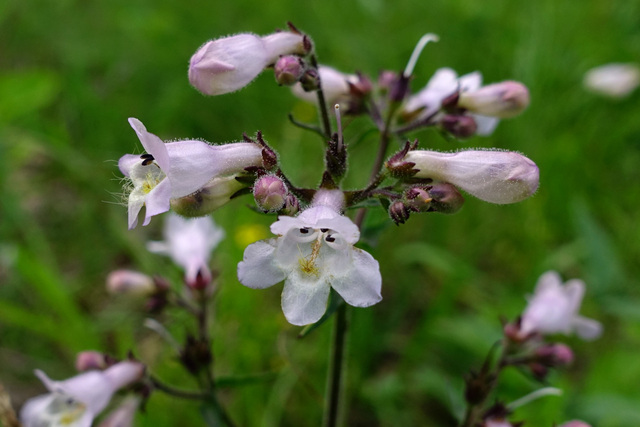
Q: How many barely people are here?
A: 0